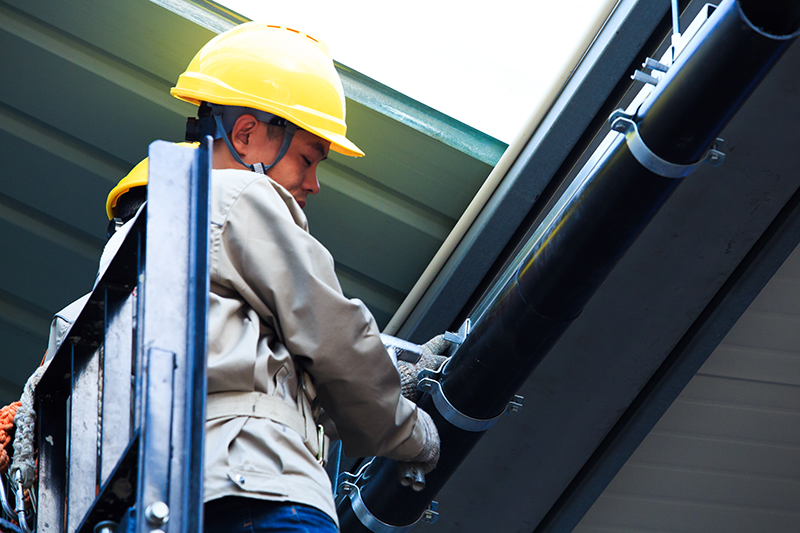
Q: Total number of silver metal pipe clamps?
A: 3